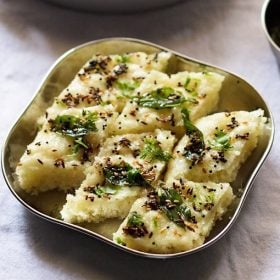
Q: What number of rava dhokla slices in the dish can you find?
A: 6